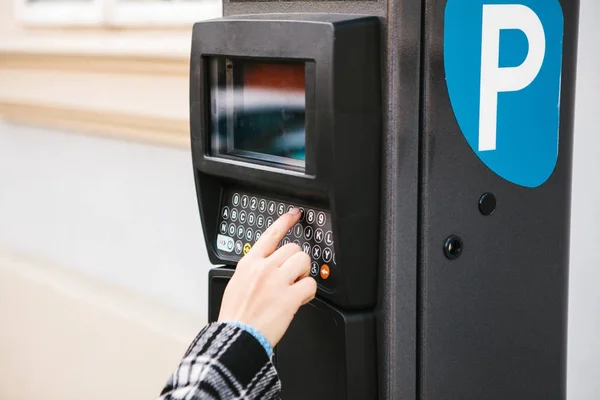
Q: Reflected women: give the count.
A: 0